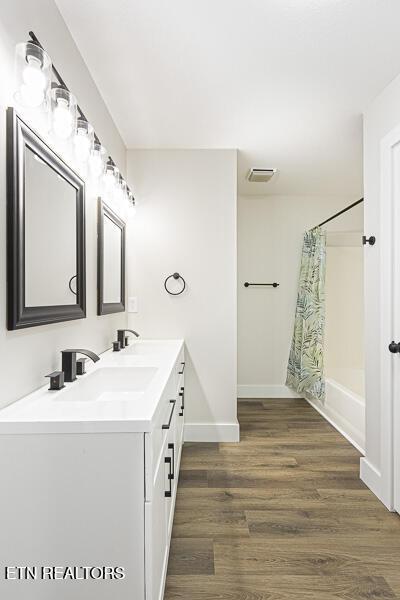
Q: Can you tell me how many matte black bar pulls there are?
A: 6